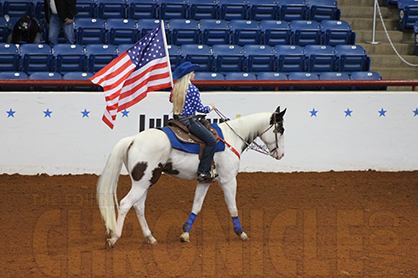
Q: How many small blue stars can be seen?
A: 8